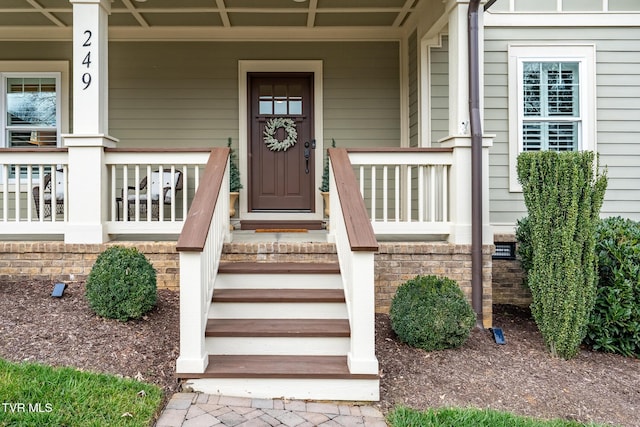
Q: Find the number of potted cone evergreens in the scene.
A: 2